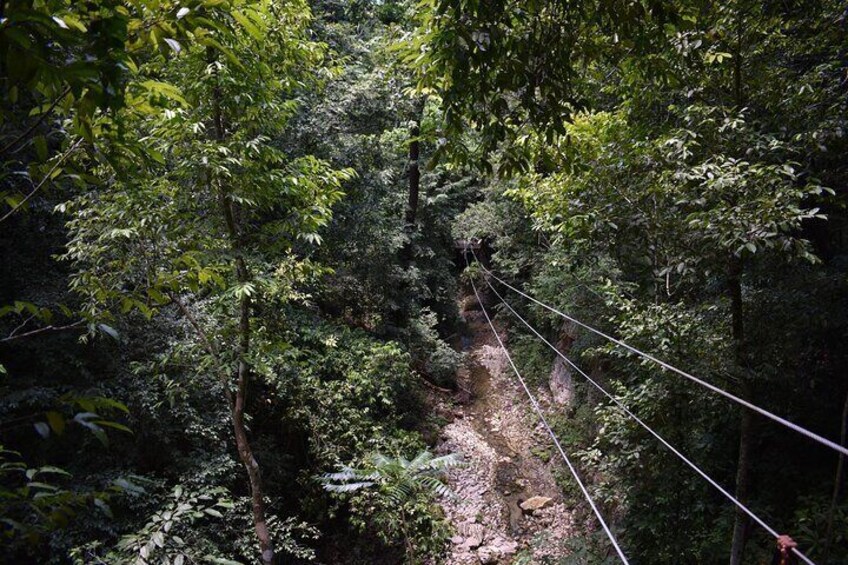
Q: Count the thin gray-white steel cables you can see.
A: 3